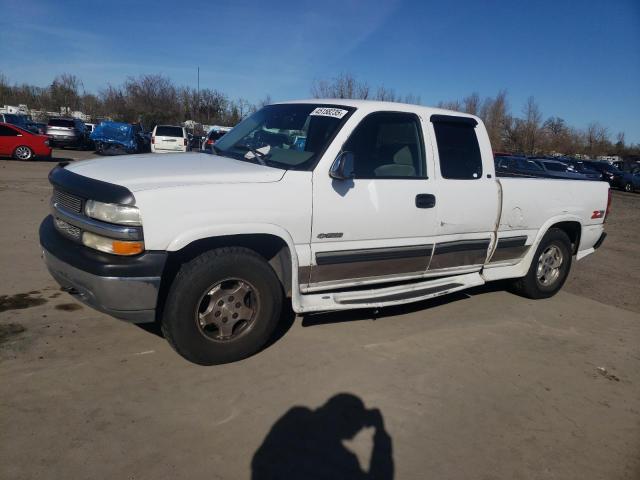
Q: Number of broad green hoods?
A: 0